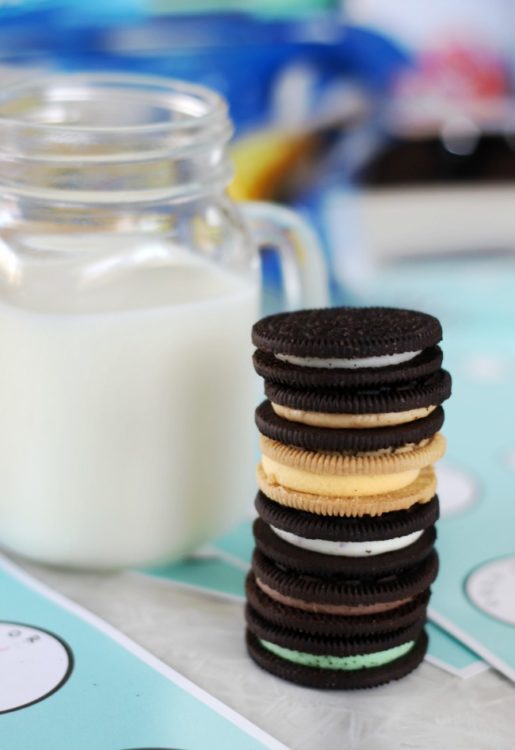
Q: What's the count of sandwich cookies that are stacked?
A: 6